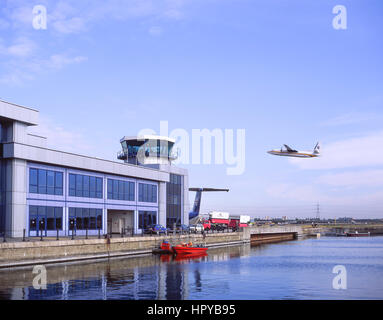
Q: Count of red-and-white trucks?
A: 2